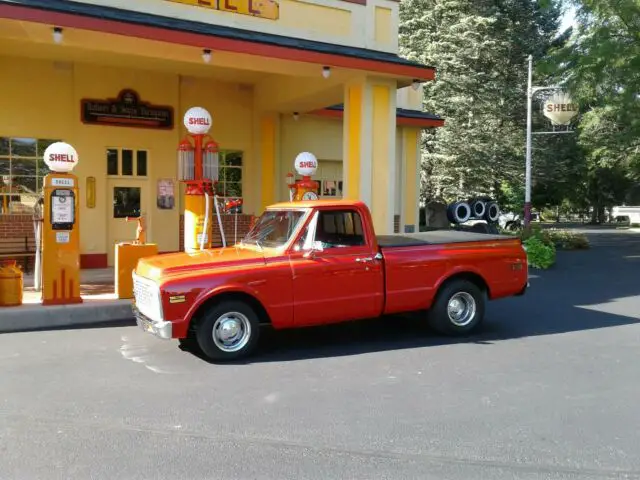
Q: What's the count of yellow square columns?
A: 3